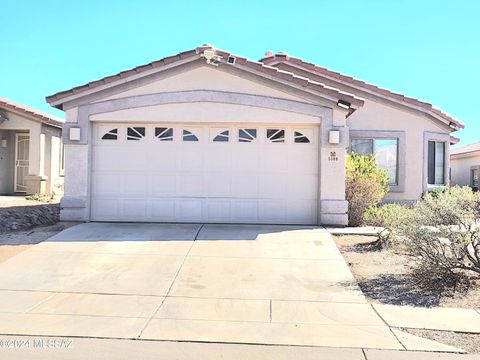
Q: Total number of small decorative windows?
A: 8